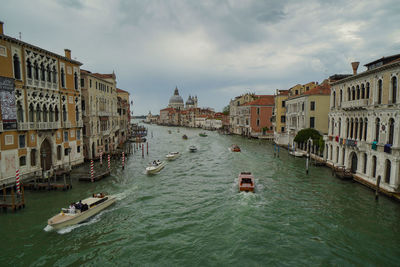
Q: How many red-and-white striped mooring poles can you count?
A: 5